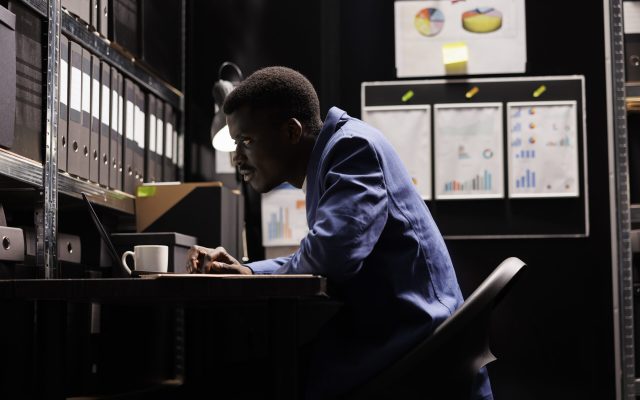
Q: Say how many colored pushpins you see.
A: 3